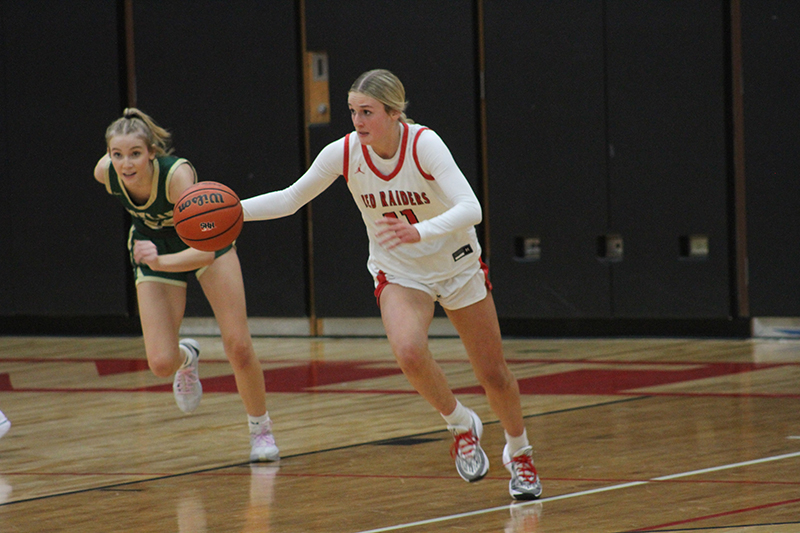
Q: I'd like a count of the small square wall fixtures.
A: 3